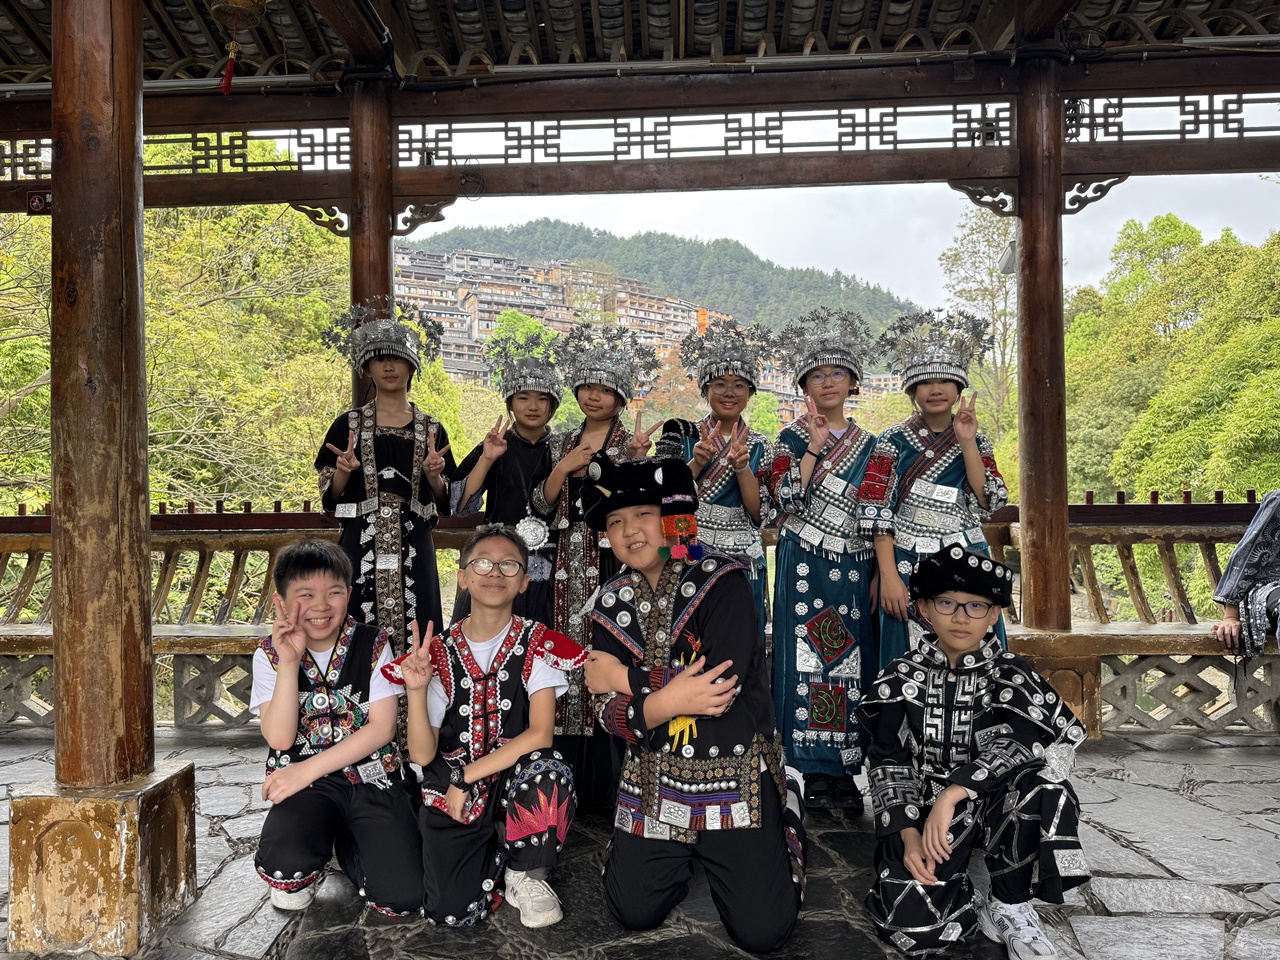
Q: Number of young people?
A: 10